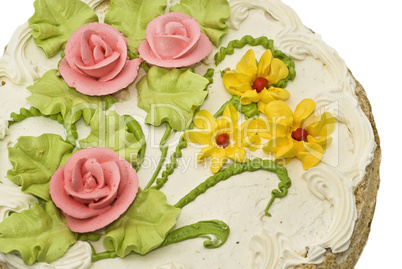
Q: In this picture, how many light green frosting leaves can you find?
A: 9